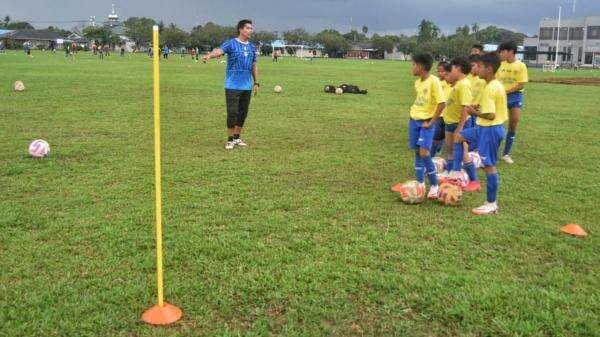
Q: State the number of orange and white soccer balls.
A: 2